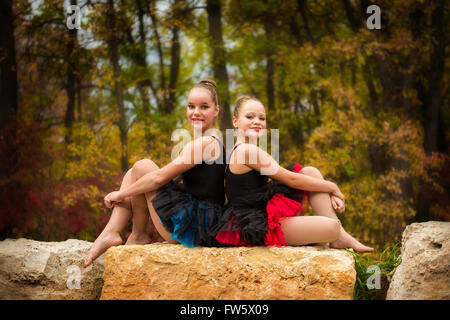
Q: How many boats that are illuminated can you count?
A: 0